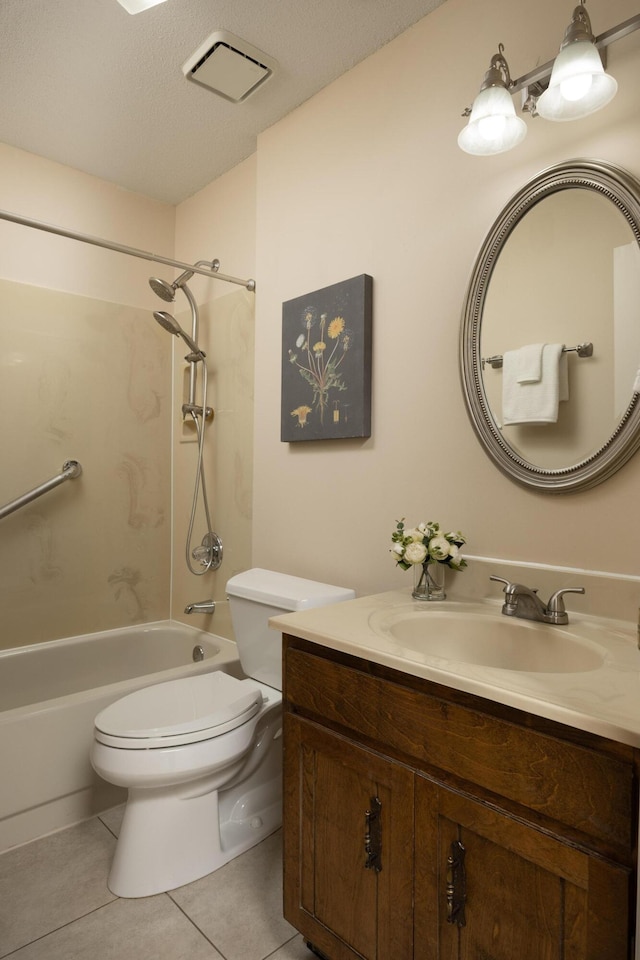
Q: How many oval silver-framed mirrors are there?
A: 1